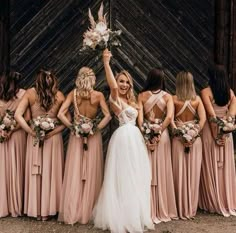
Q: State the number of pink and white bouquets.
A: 7